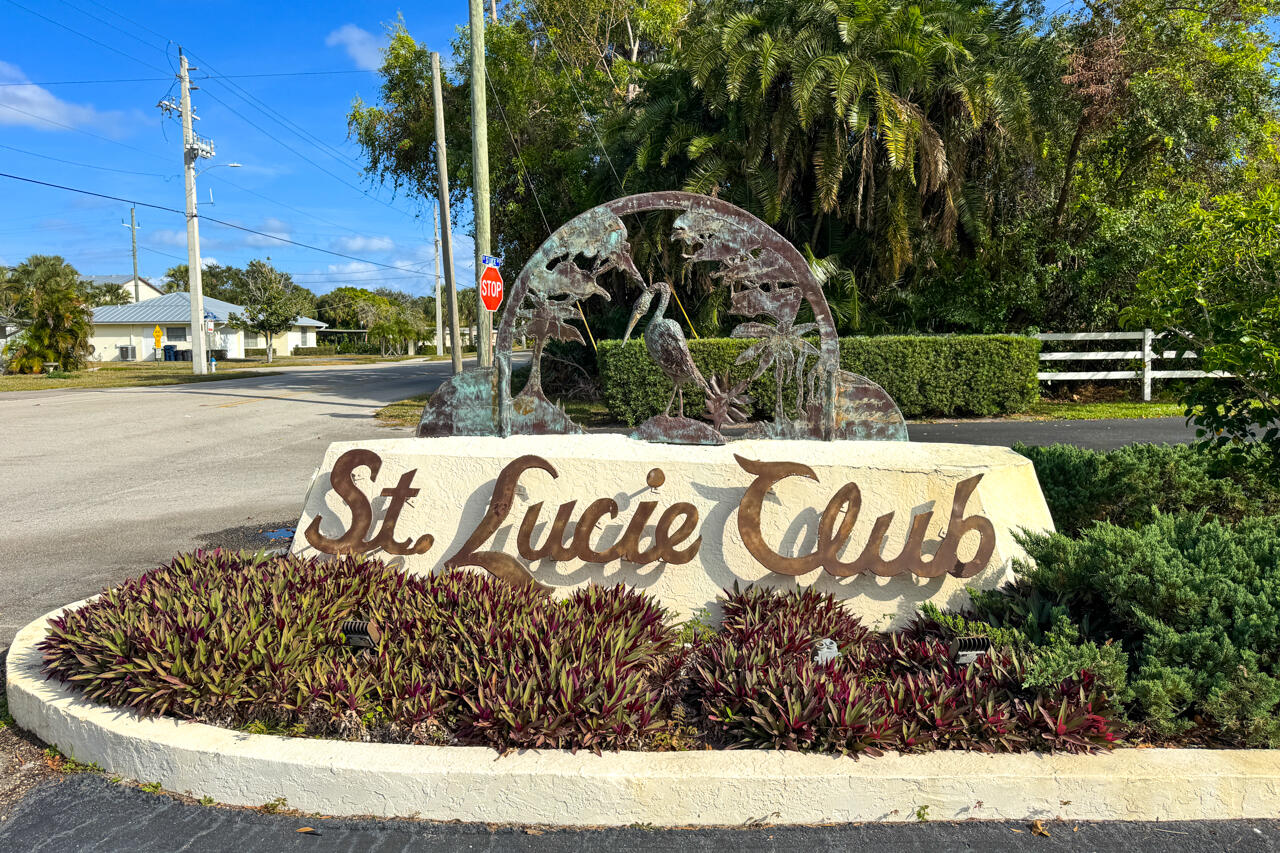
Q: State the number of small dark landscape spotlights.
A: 2